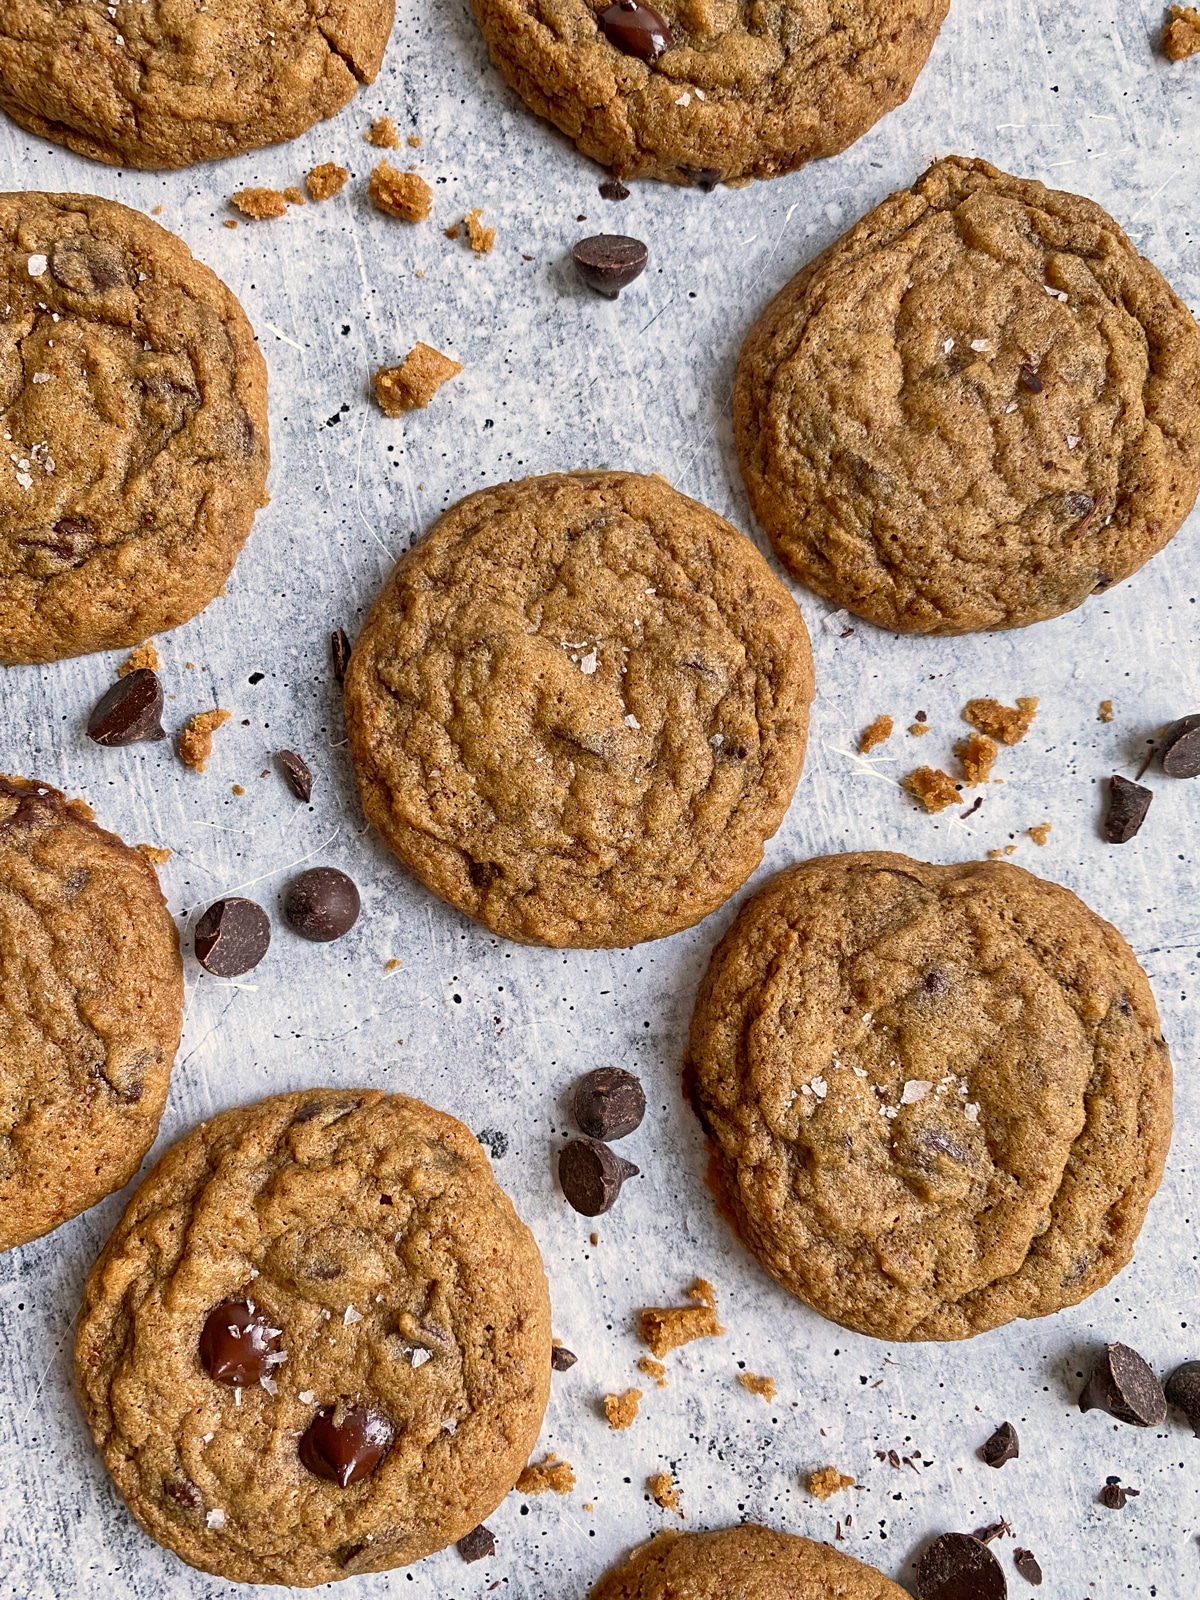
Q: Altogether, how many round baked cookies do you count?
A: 9